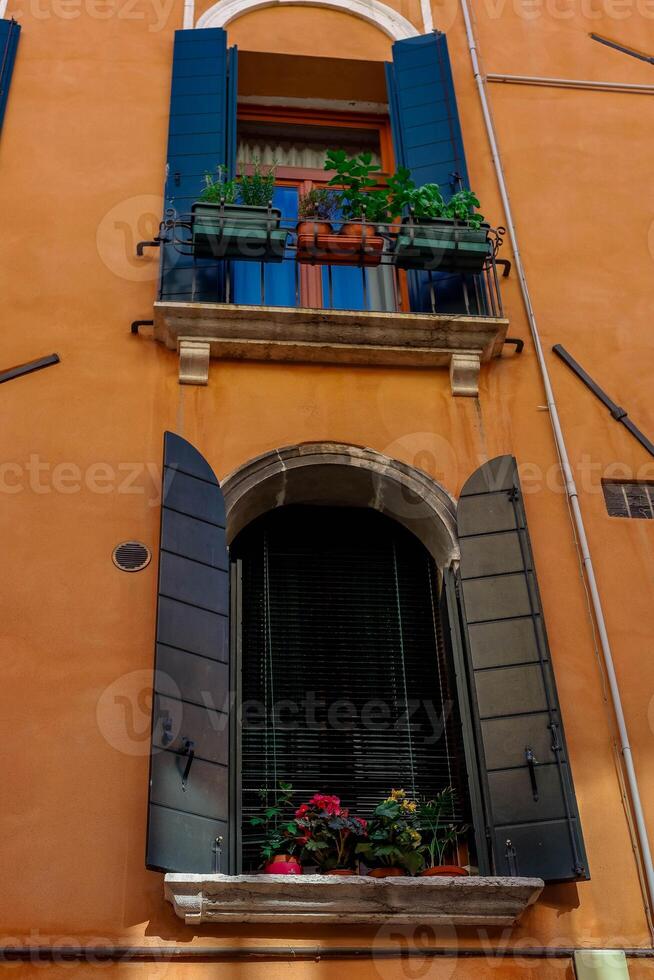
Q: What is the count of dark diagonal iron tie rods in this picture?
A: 3